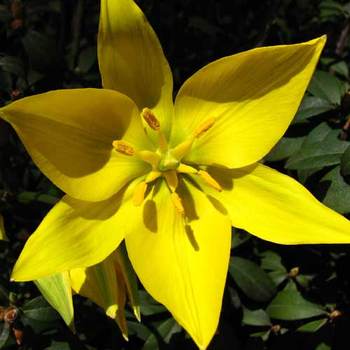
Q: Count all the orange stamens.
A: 6